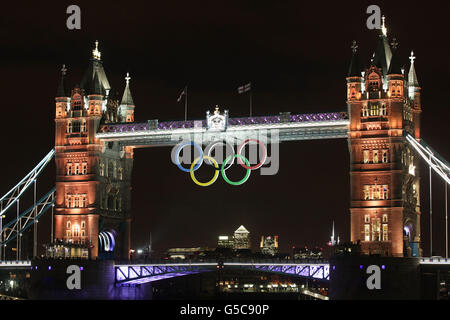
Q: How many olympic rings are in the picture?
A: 5